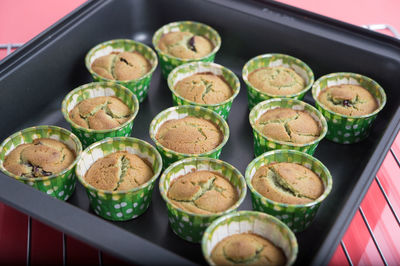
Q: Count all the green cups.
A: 13